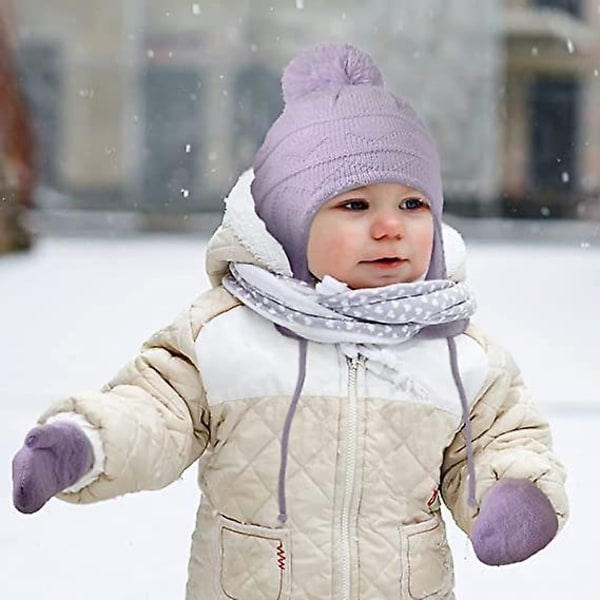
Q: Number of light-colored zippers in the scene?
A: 1